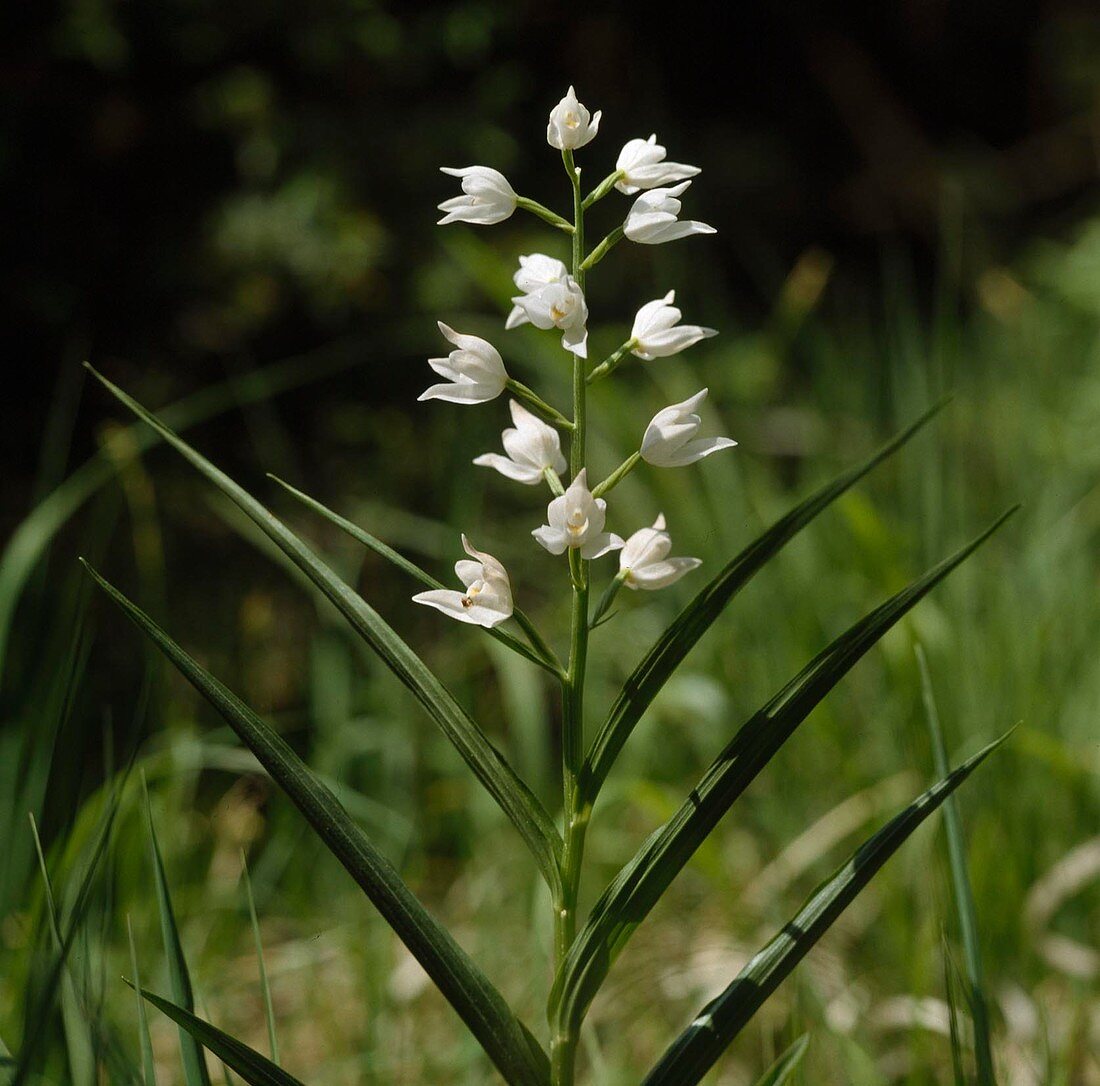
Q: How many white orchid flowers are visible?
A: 13